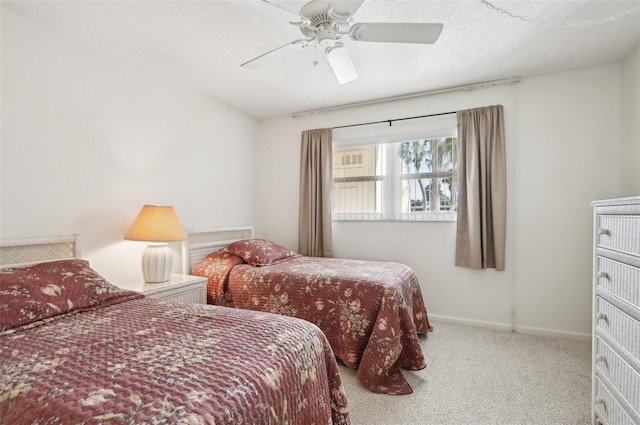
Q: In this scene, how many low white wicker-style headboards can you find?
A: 2